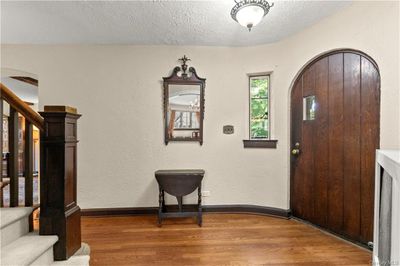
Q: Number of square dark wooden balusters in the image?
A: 3